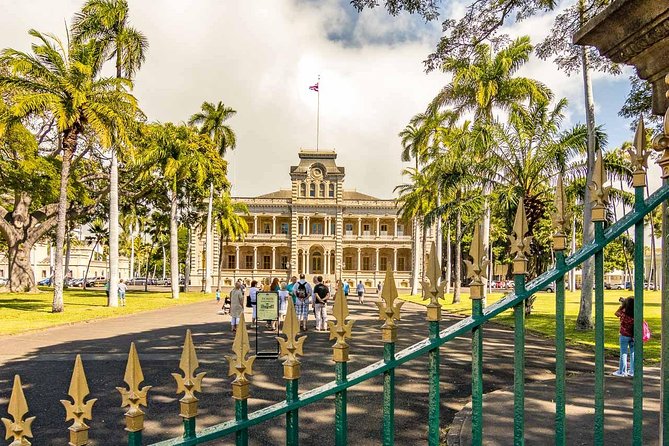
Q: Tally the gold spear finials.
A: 14